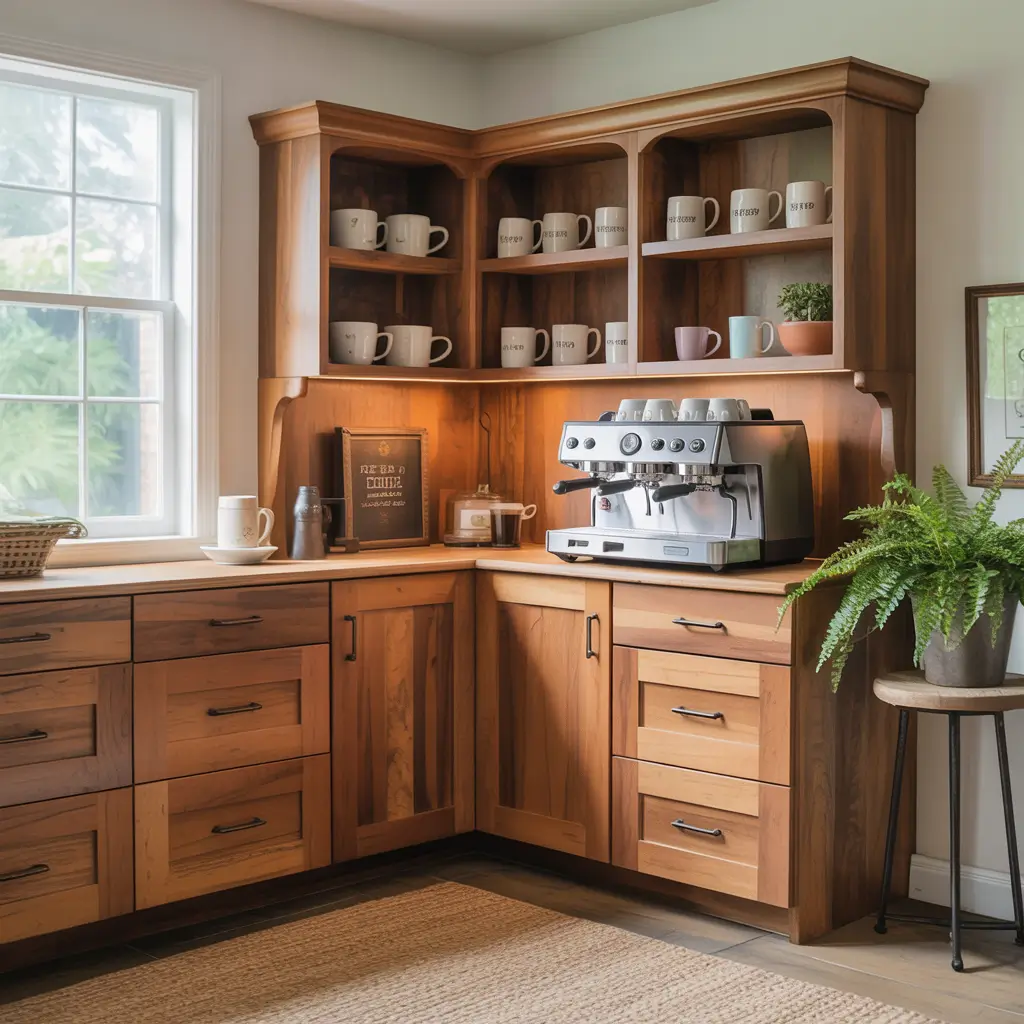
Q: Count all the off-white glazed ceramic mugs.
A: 14